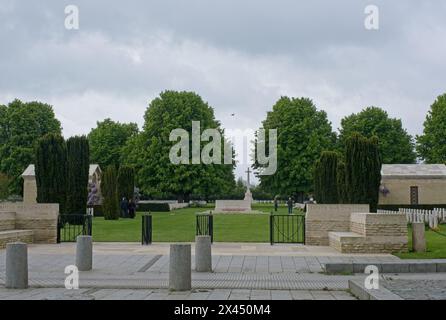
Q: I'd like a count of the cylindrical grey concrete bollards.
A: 4